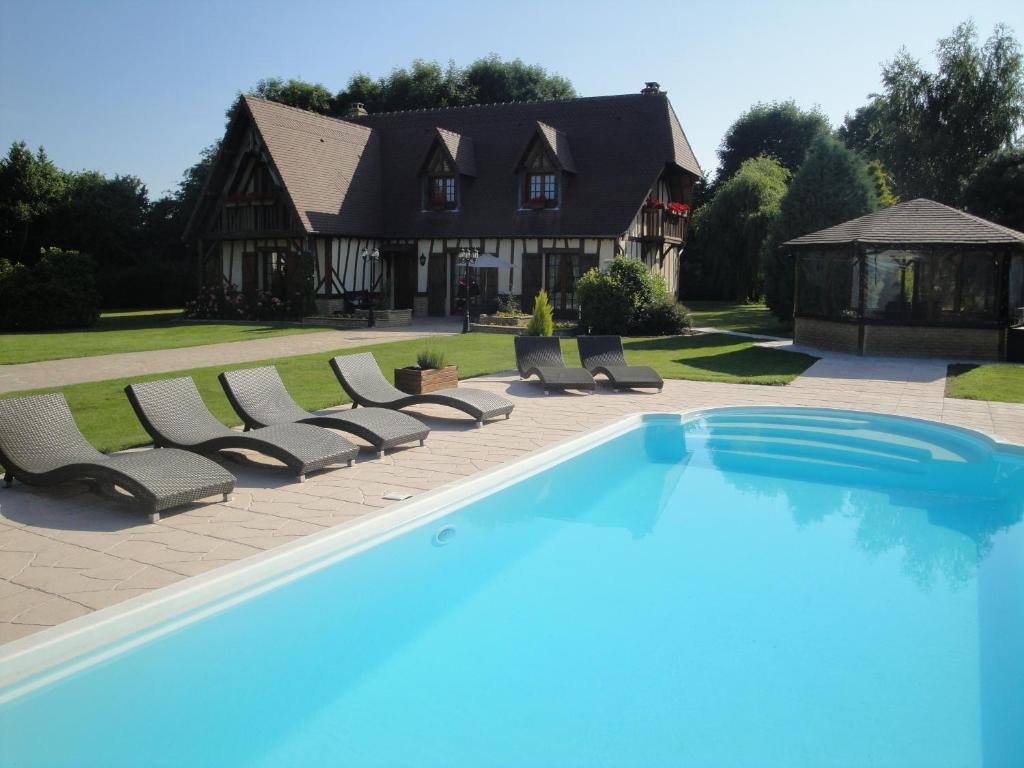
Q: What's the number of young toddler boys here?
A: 0